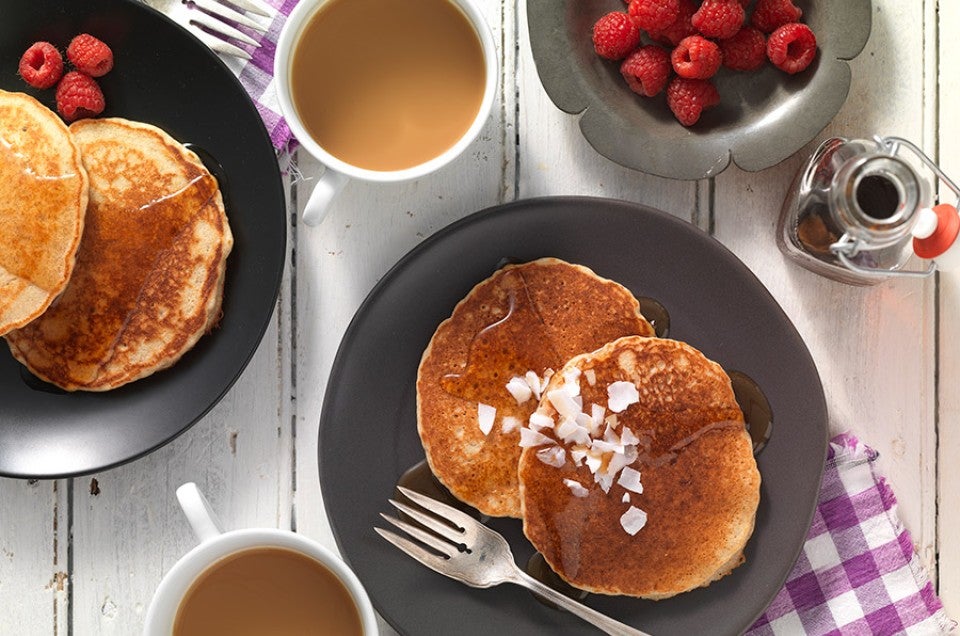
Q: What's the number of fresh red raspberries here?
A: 13